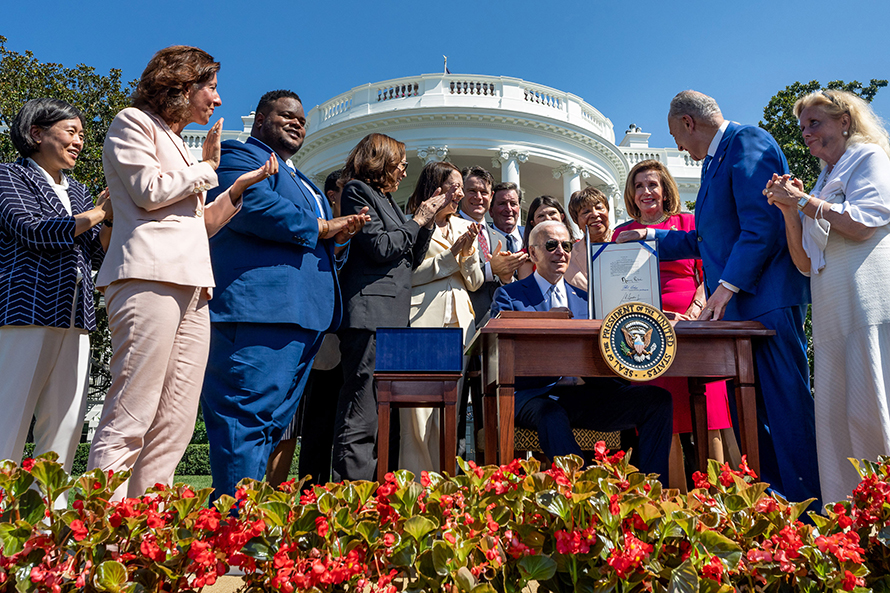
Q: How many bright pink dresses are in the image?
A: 1